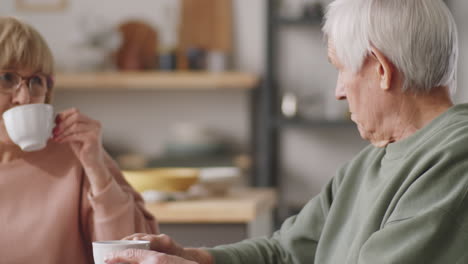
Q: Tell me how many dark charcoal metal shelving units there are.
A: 1